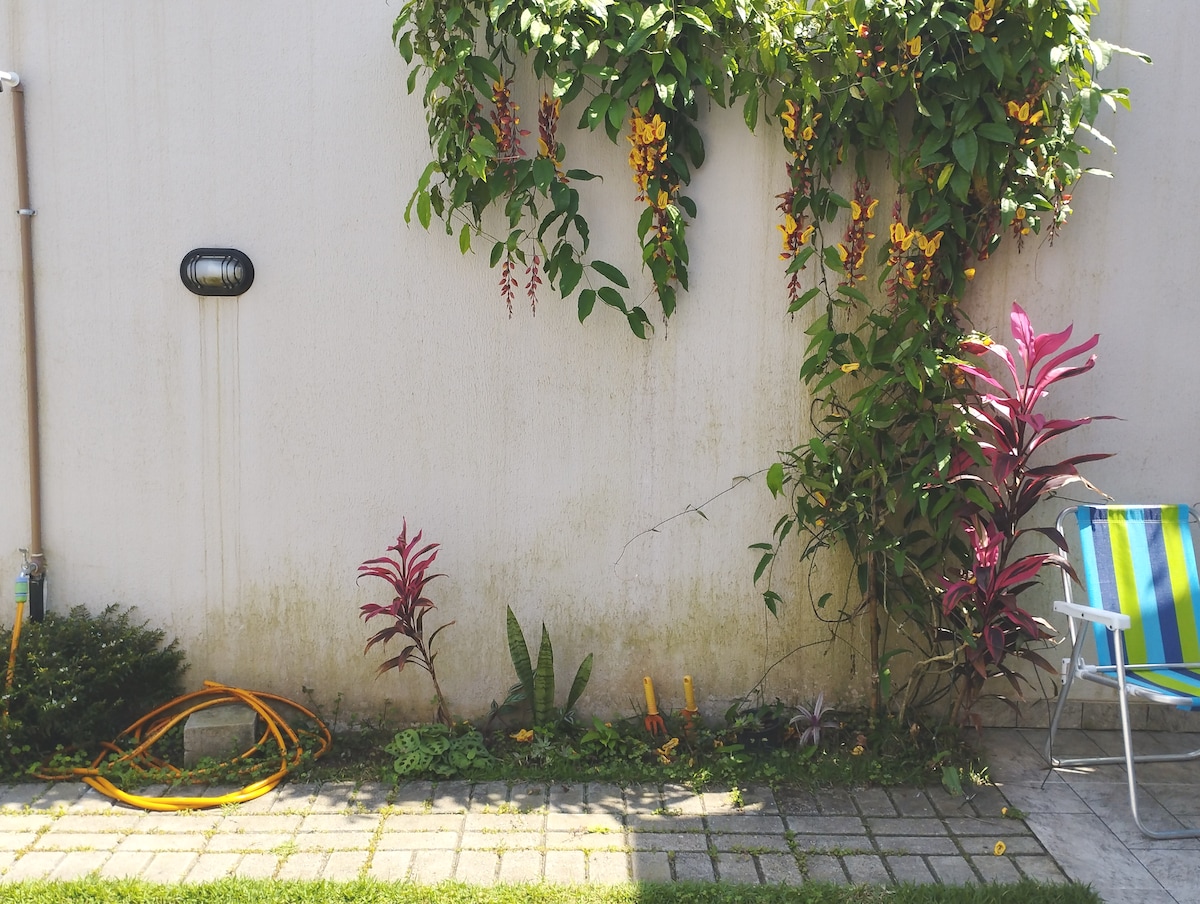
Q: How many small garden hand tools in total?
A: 2